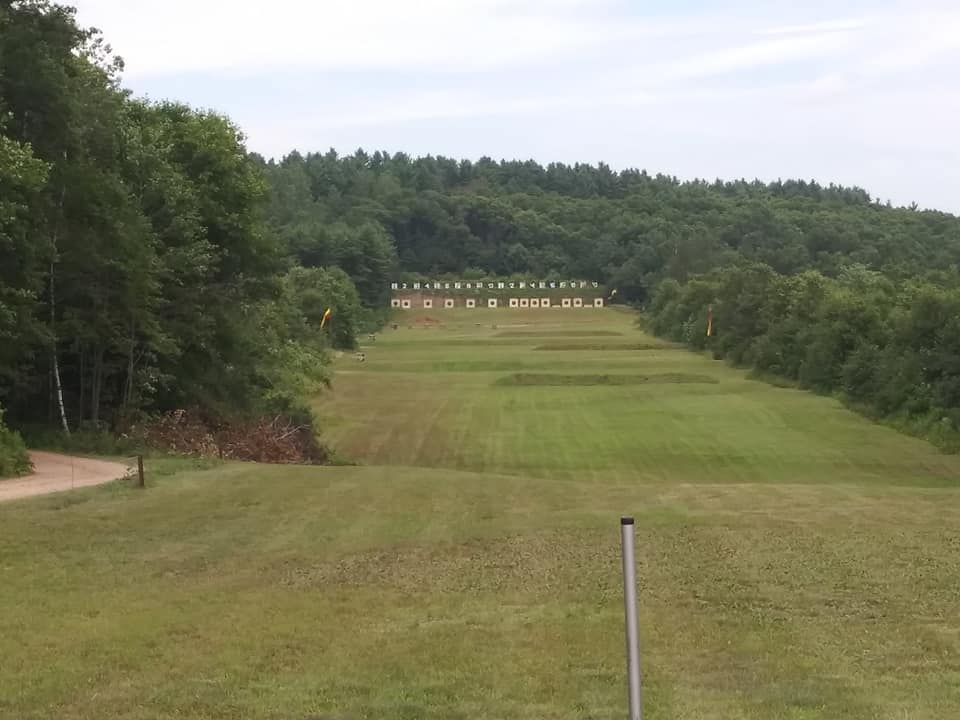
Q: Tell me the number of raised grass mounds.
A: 3